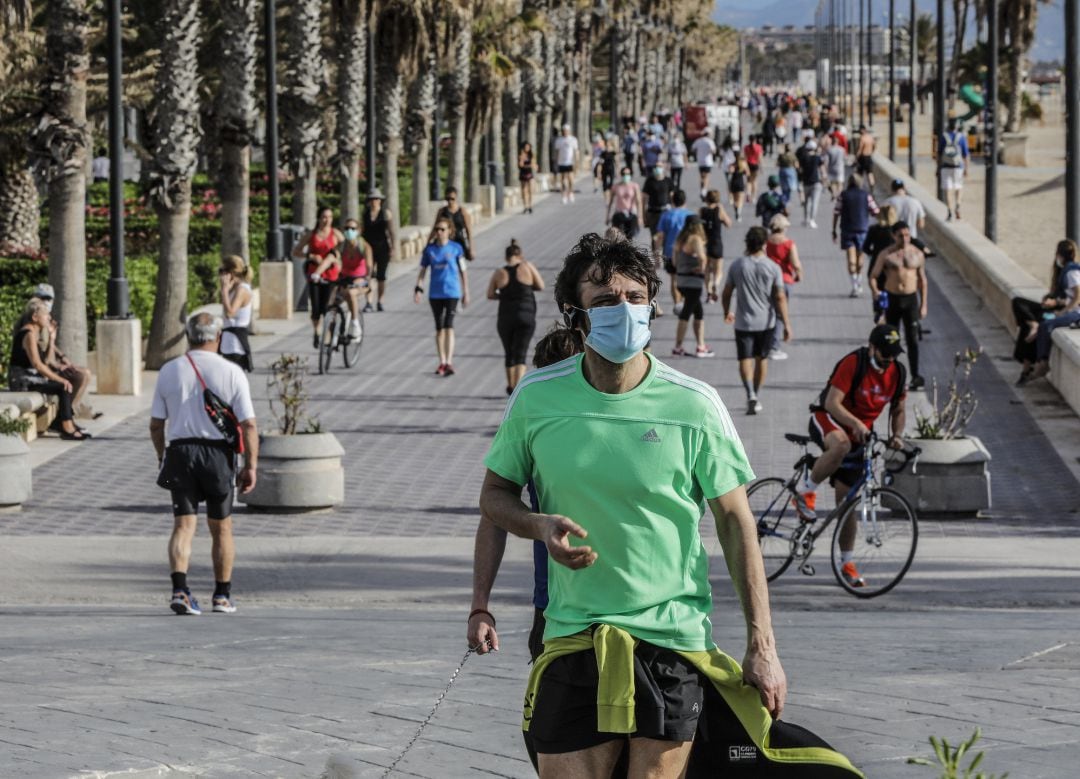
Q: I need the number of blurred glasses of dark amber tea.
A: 0